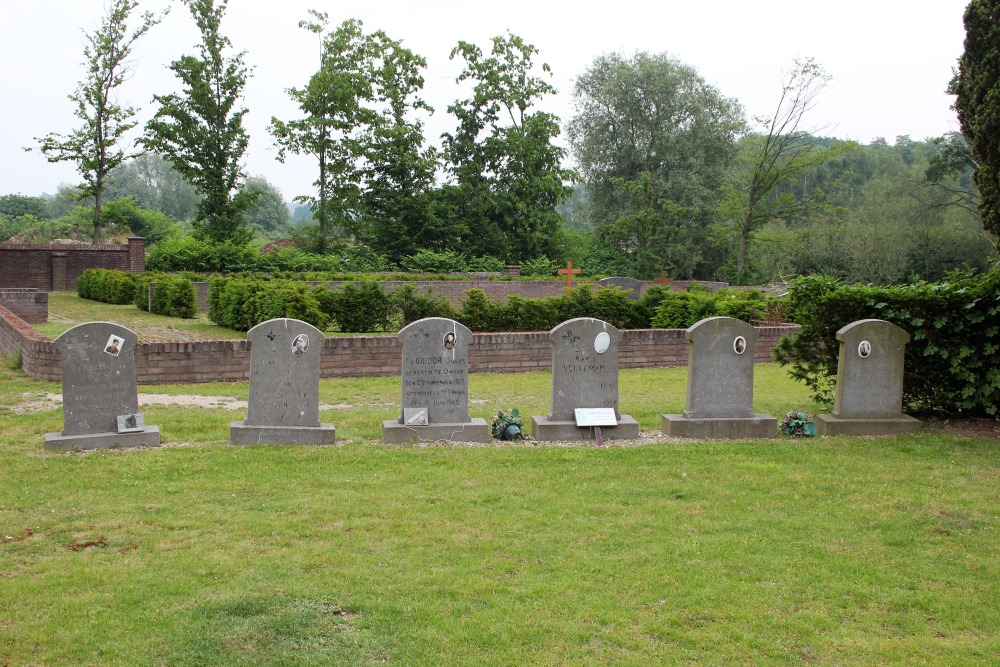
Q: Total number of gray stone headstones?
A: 6